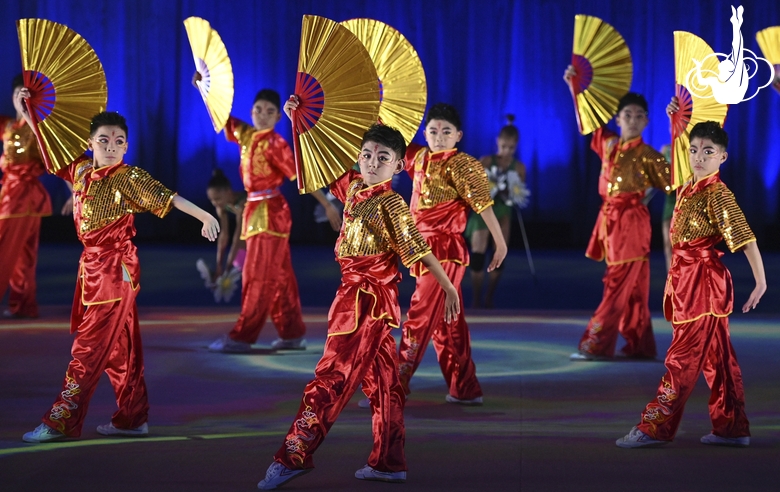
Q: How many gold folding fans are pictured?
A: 7